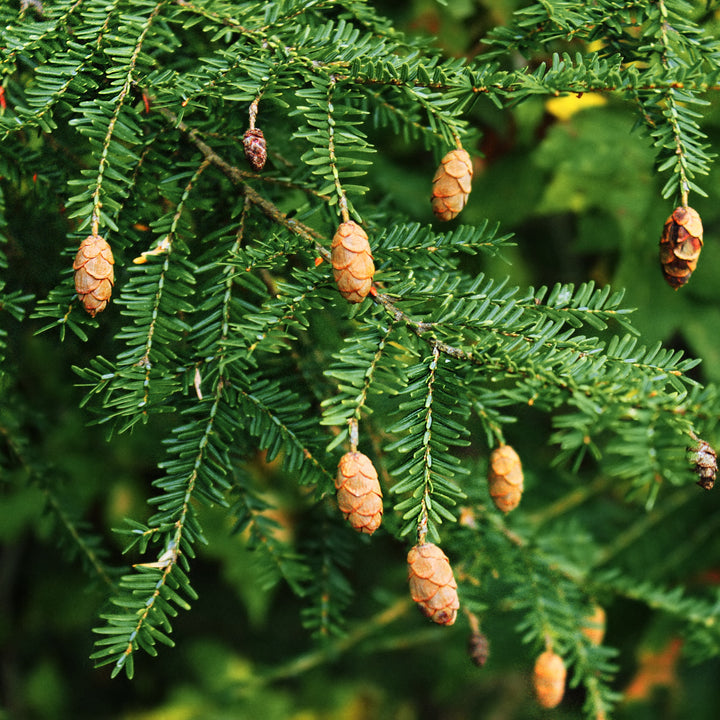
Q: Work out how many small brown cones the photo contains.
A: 12